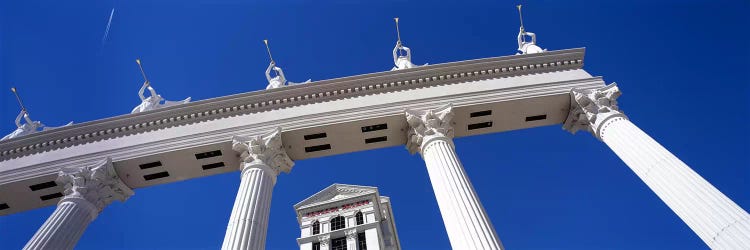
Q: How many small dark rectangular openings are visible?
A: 14